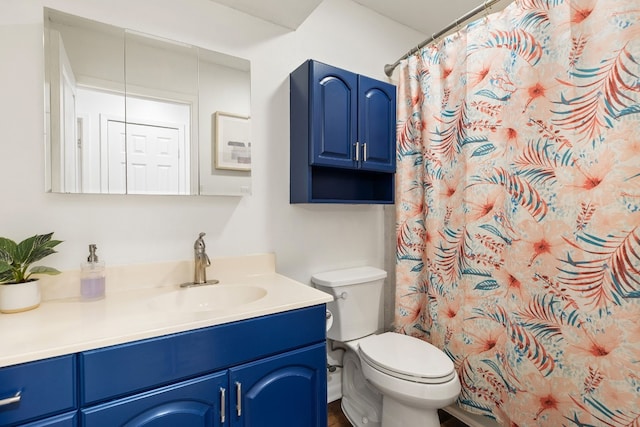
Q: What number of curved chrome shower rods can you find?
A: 1